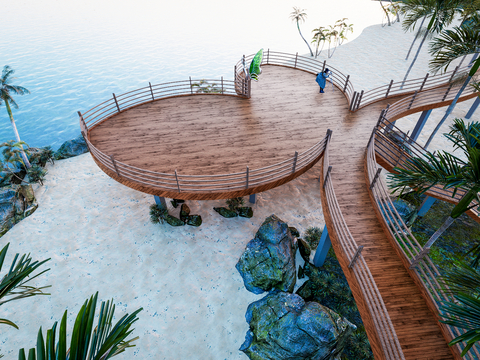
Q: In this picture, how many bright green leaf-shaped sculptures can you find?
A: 1